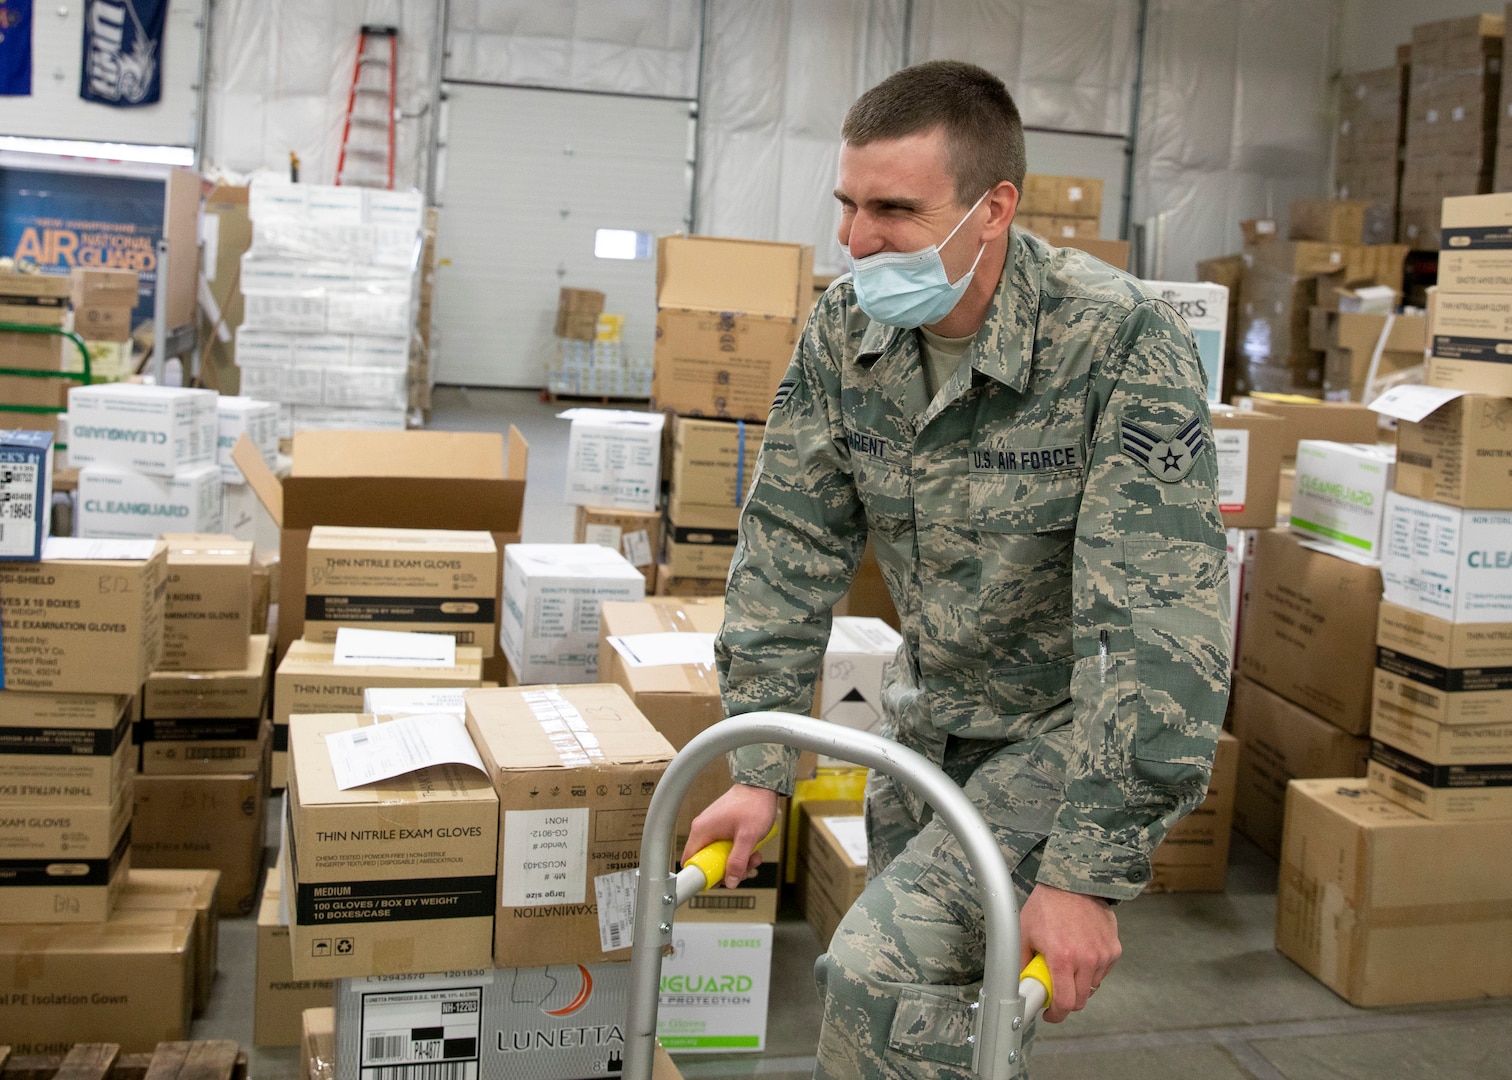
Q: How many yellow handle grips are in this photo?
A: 2